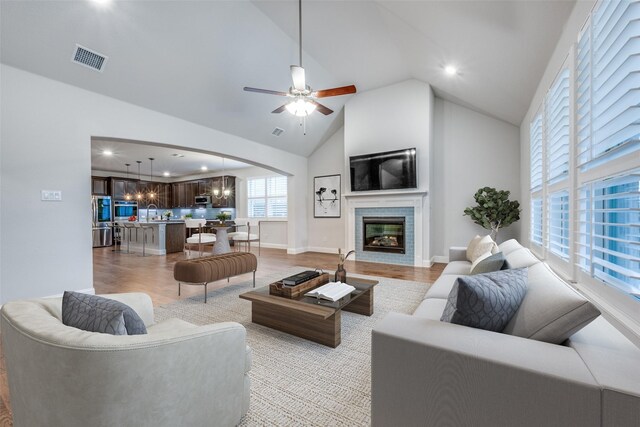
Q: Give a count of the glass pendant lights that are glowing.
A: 3